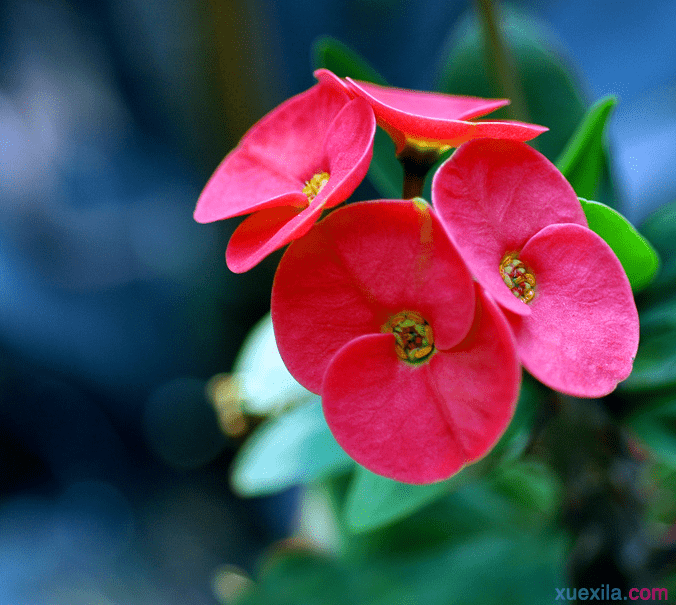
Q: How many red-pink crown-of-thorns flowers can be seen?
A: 4